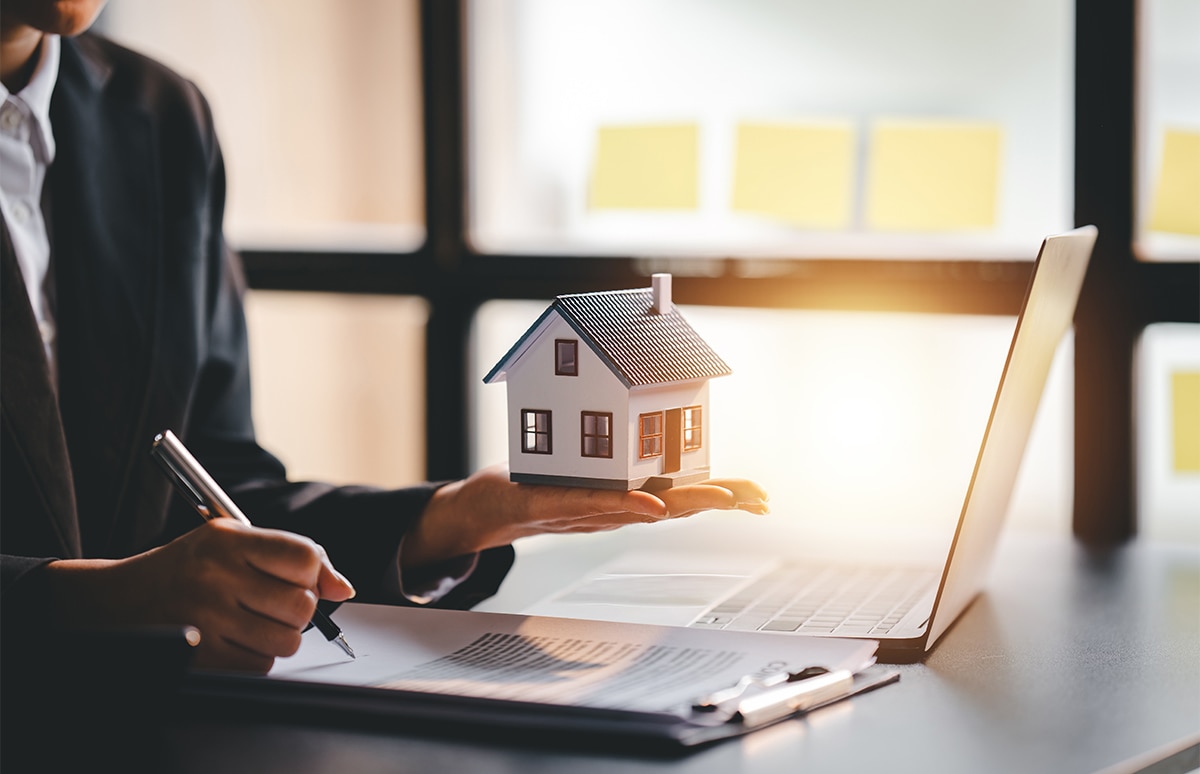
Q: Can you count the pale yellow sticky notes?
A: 5